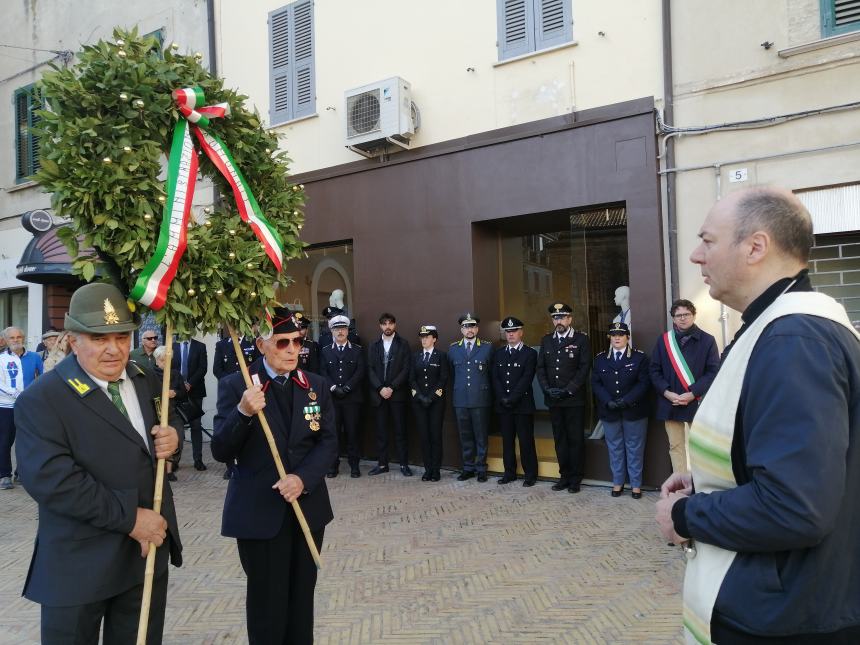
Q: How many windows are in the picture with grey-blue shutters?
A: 2